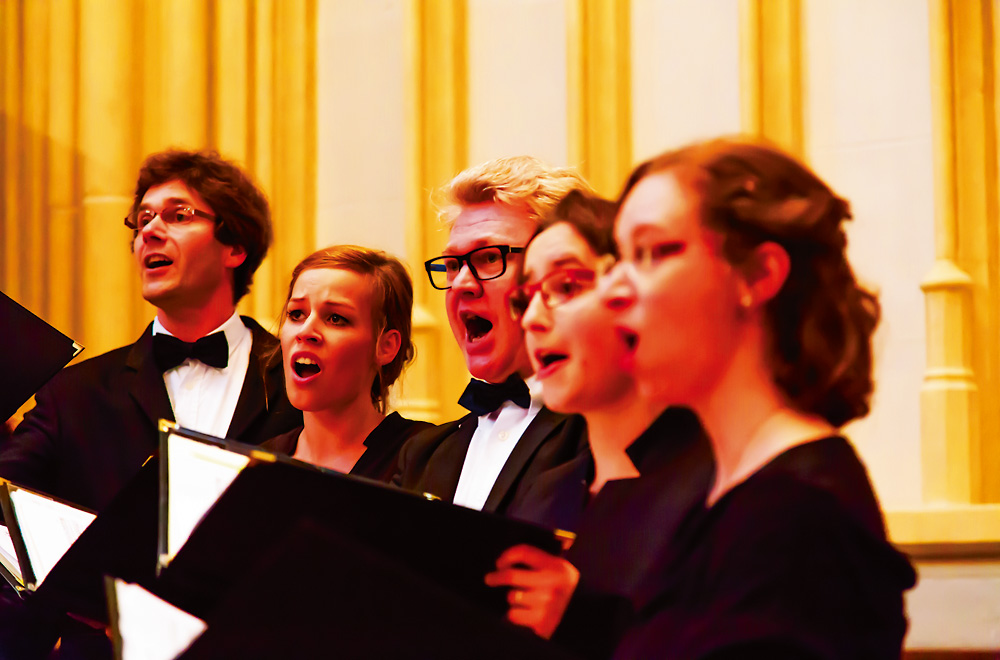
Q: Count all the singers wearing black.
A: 5